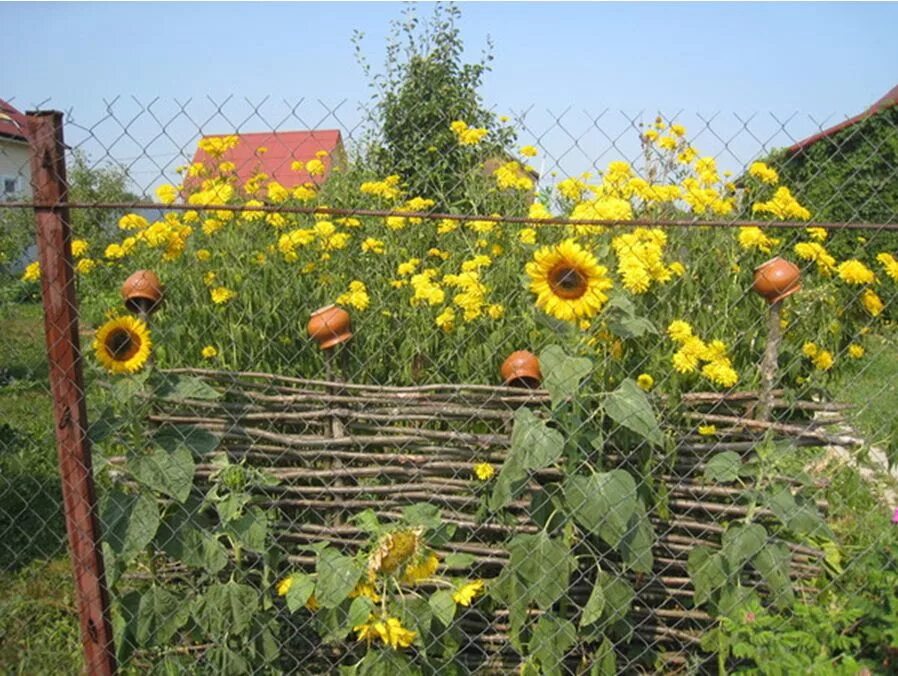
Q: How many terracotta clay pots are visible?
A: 4